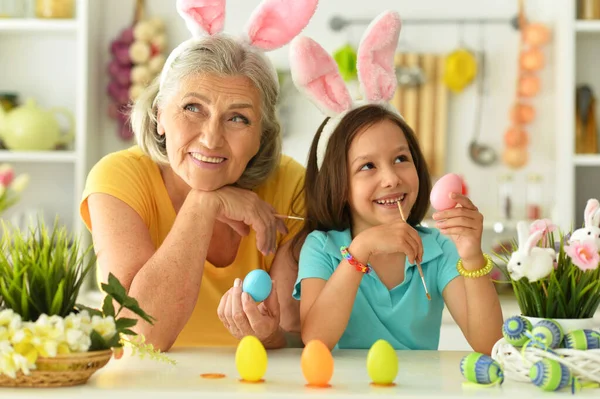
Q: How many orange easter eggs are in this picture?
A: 1